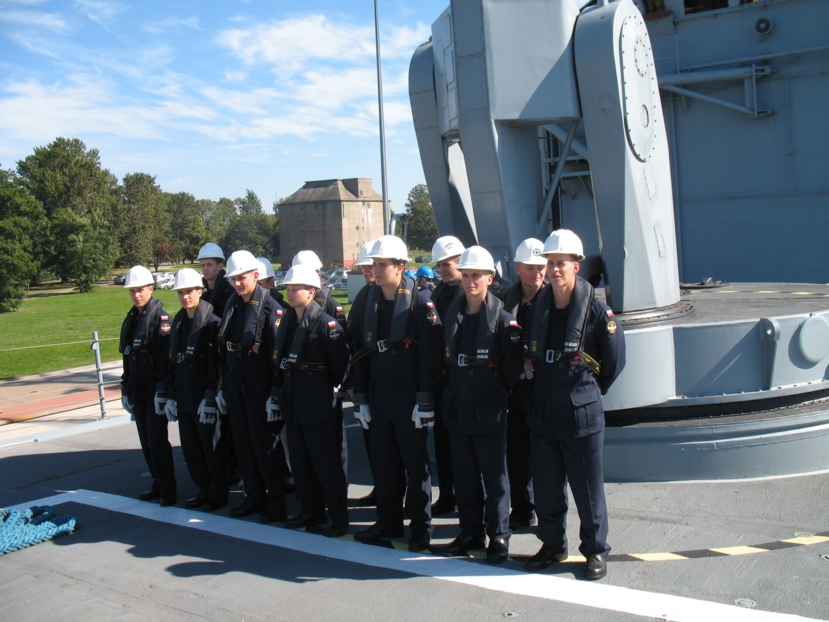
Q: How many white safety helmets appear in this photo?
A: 13